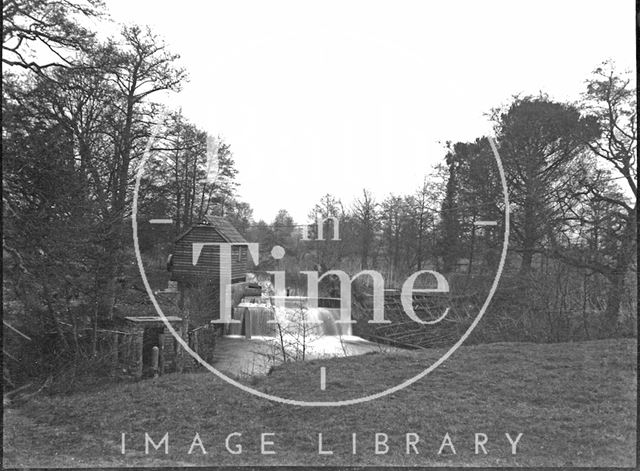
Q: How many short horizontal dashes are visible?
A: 2